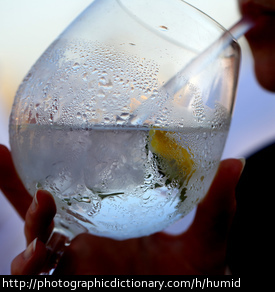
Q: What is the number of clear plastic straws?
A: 1